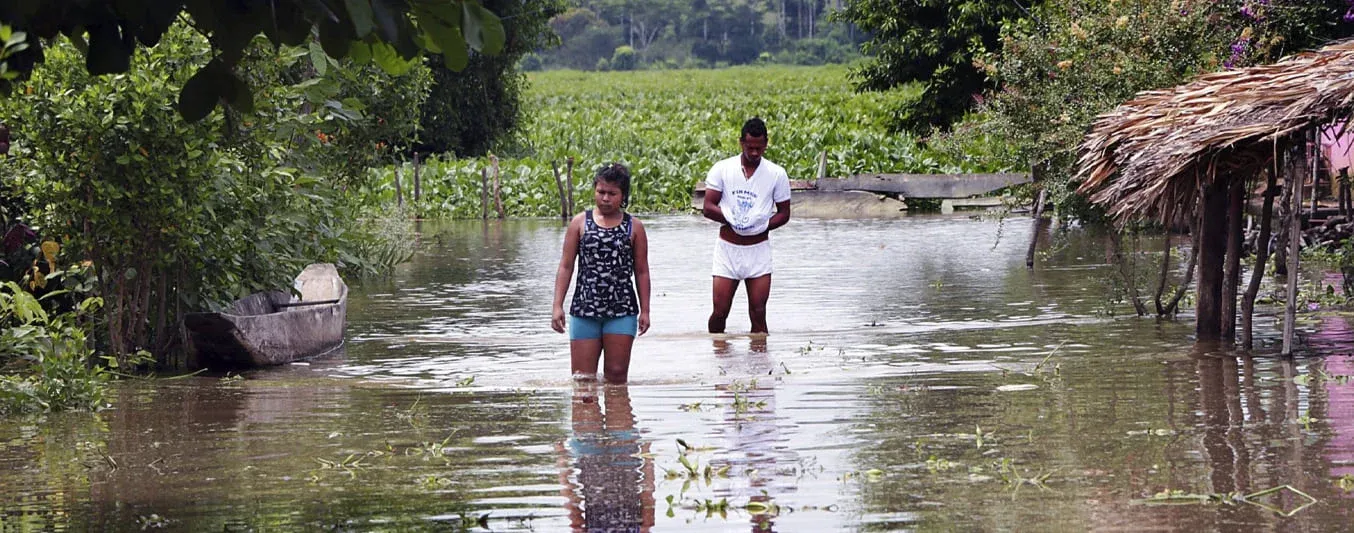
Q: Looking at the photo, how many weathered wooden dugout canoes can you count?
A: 1